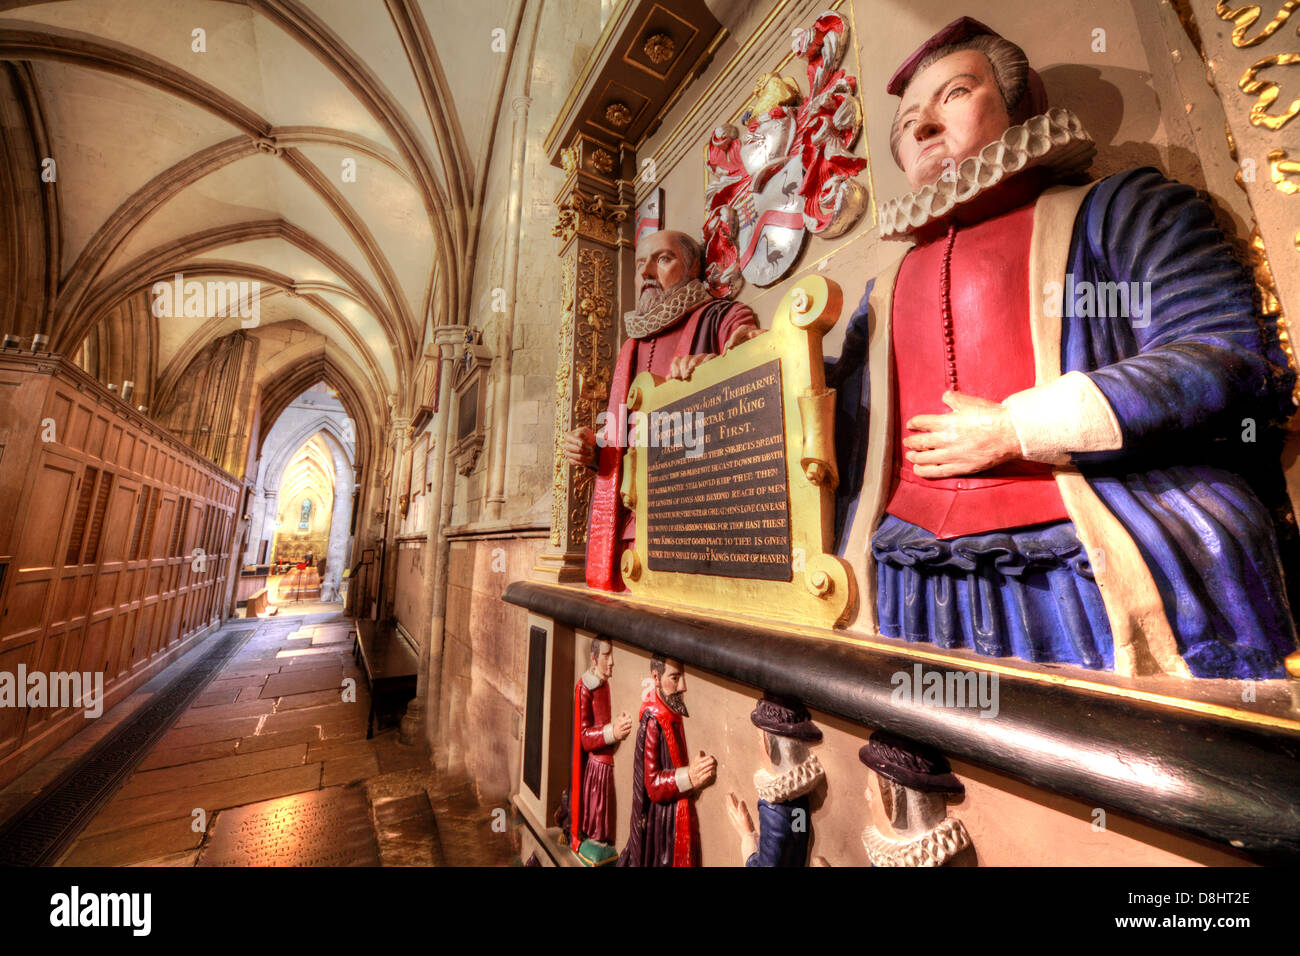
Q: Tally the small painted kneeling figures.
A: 4